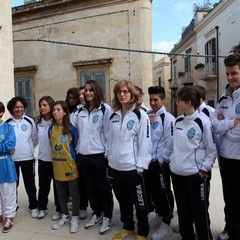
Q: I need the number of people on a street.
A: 13